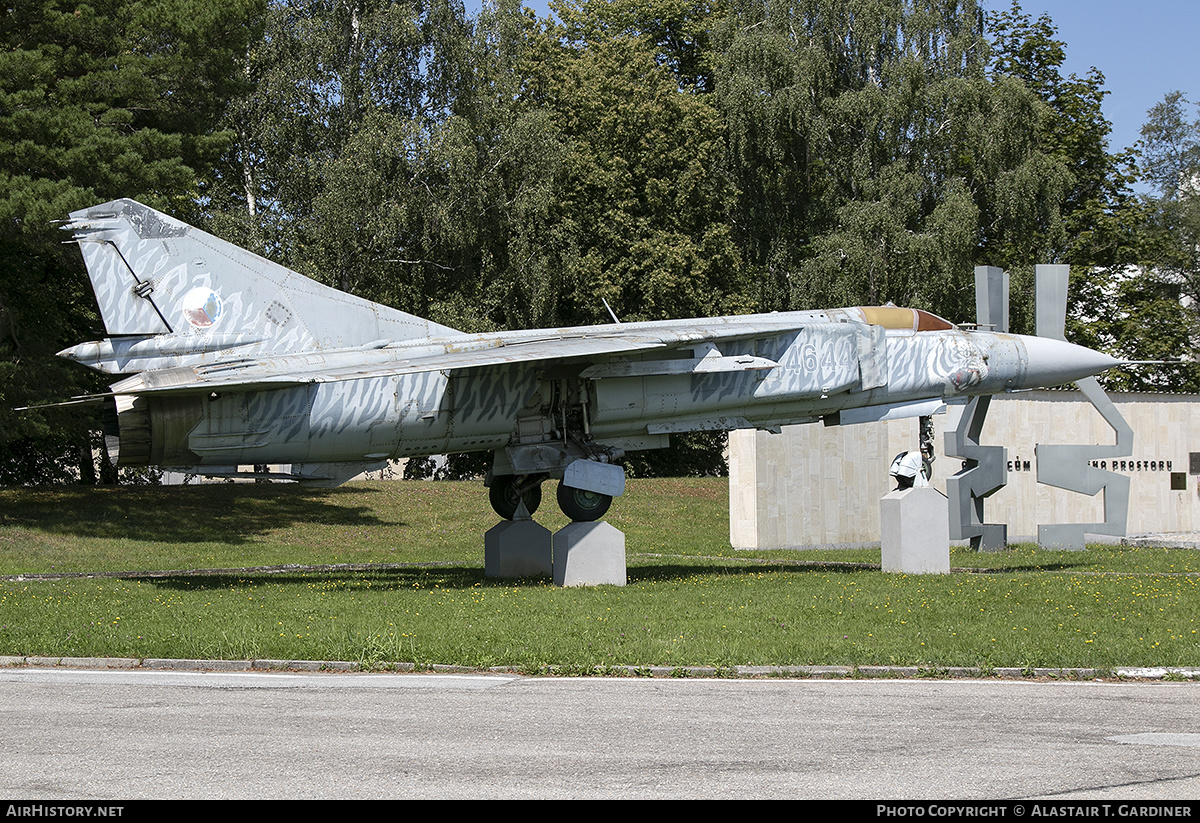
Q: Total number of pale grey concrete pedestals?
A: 3